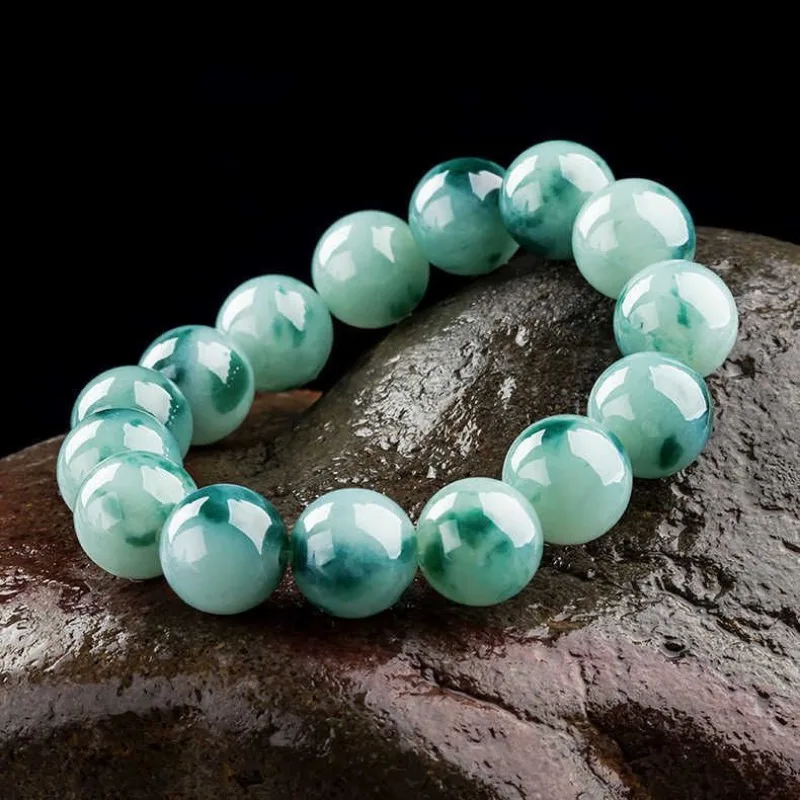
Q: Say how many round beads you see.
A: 15